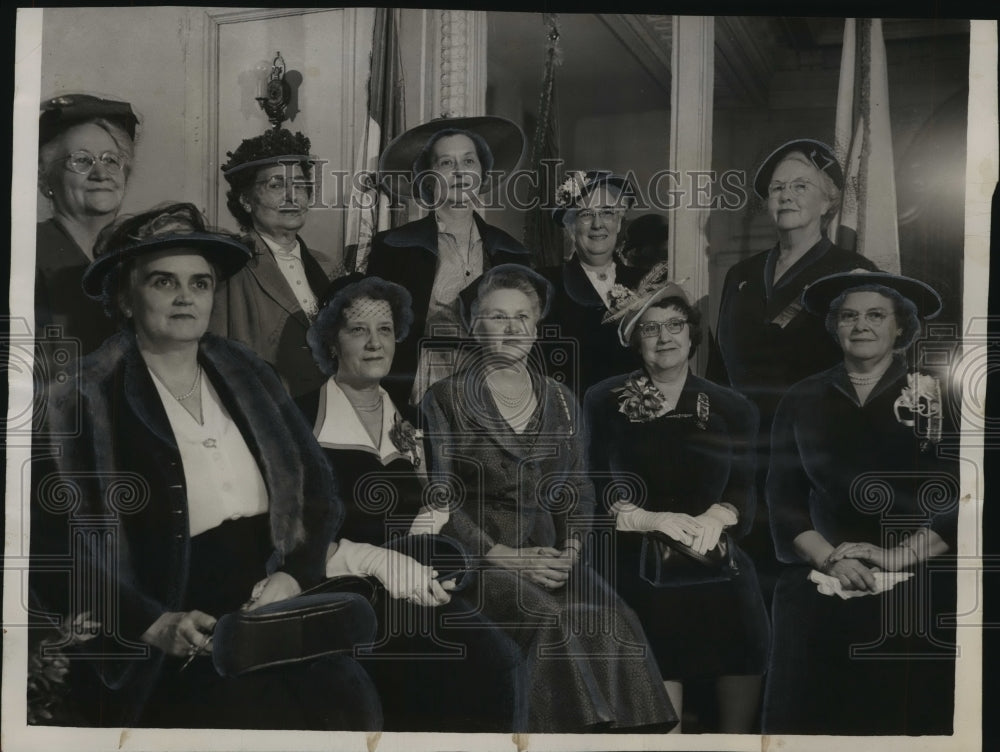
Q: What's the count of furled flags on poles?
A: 3